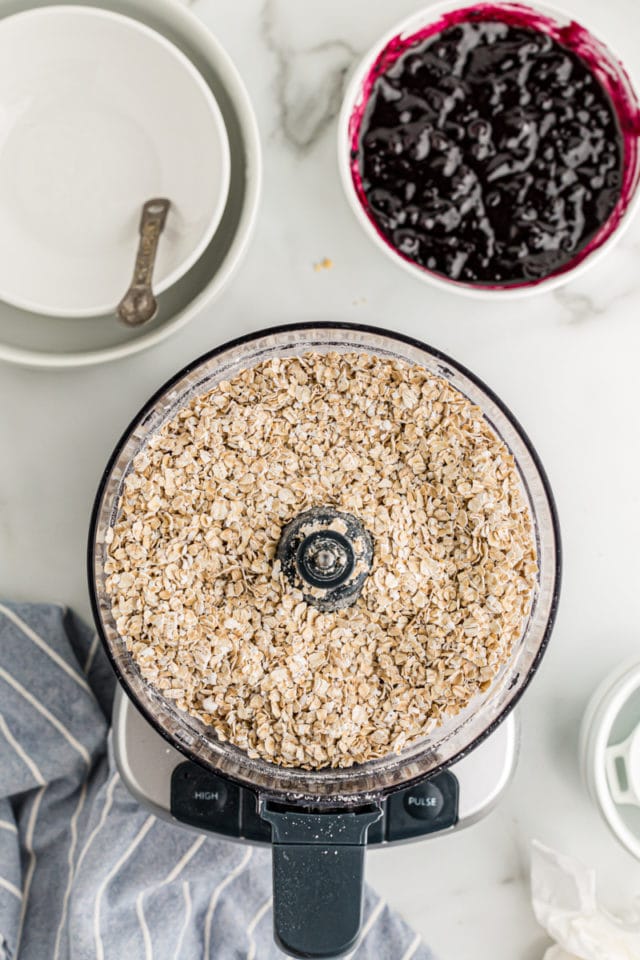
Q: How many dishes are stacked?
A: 2